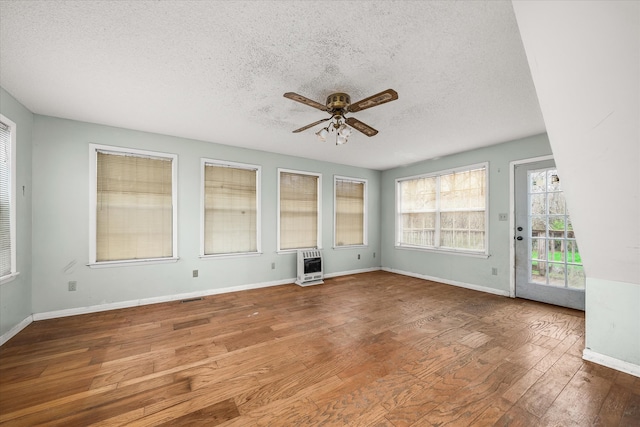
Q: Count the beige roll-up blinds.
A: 4